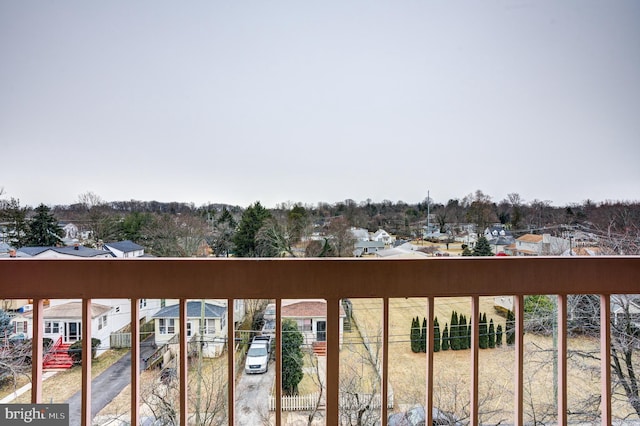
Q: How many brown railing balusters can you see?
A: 13